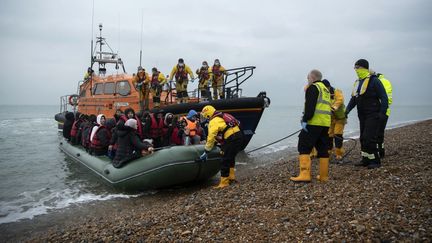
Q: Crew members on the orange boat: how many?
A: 6